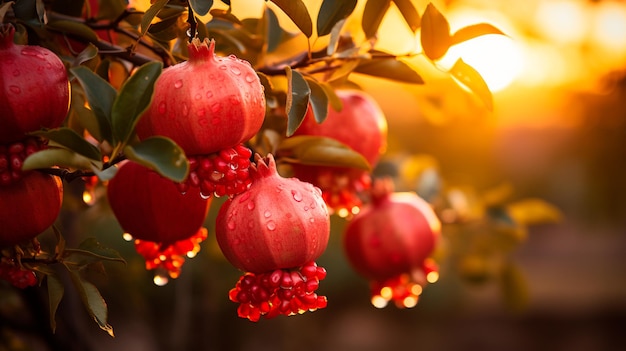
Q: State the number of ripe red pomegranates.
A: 7